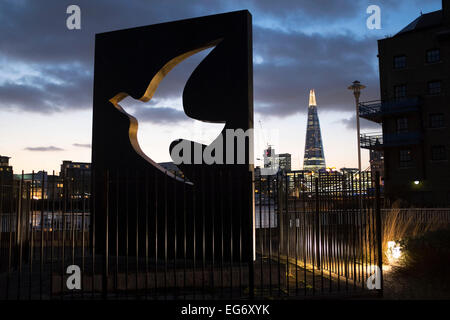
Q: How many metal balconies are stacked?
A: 2